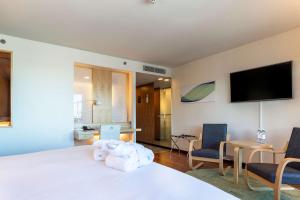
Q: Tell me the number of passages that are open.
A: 1